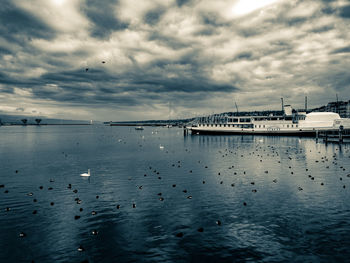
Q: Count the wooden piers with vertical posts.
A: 1